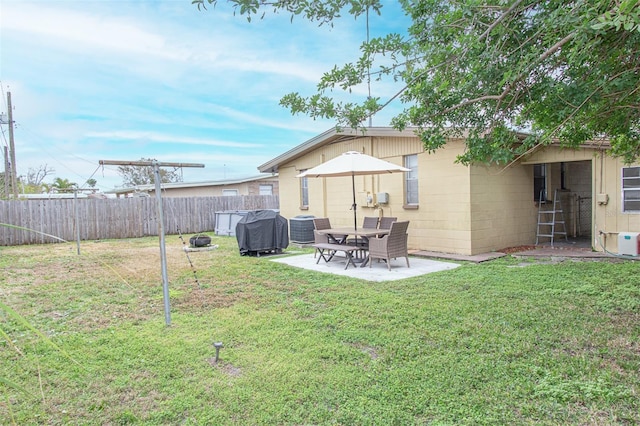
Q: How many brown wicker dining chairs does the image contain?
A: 4